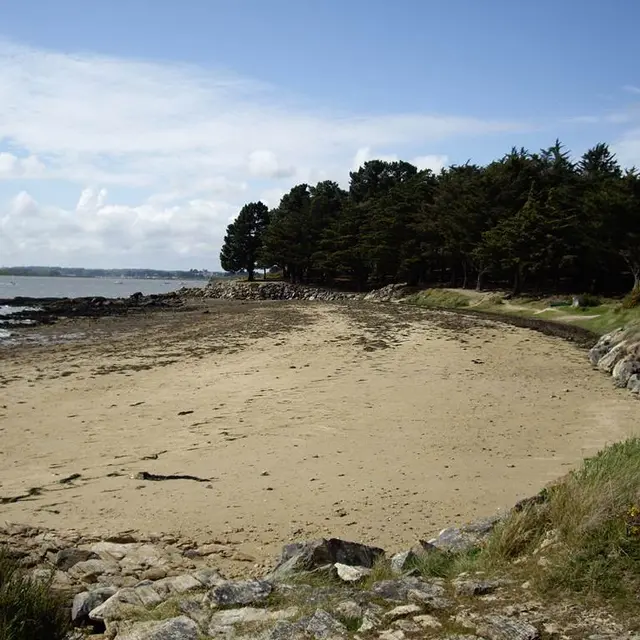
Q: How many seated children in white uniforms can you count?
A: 0